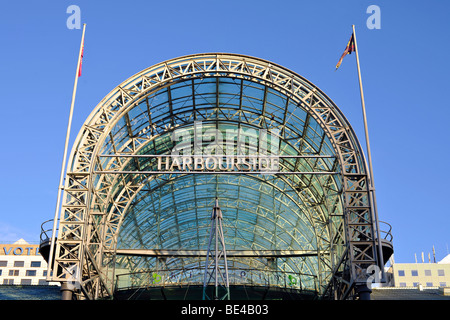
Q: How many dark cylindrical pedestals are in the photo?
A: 2